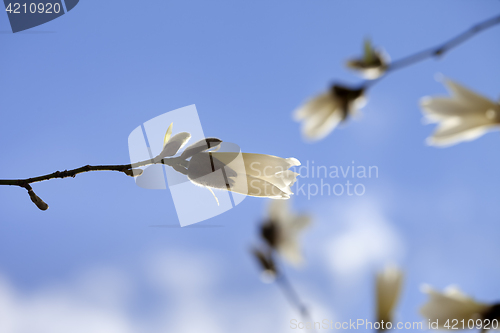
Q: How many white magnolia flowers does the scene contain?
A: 6